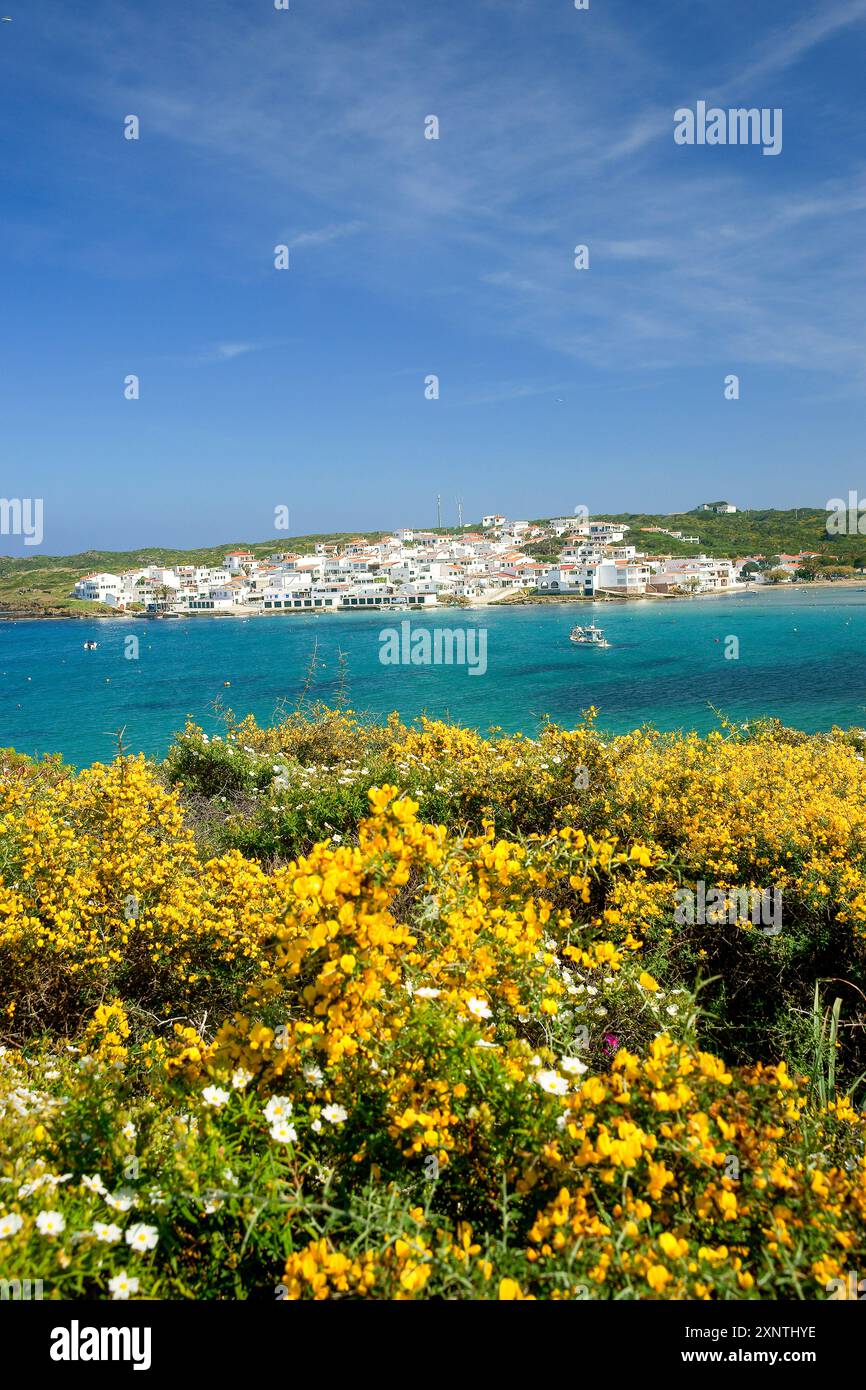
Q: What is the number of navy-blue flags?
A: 0